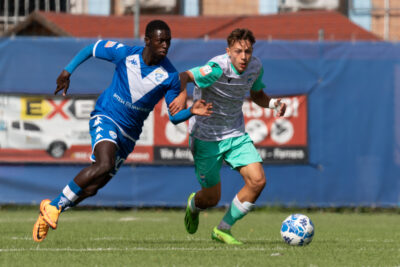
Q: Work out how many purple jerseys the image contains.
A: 0